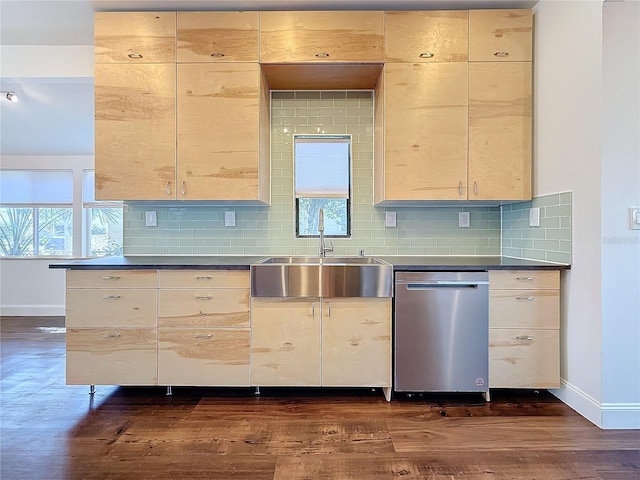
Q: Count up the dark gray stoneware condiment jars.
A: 0